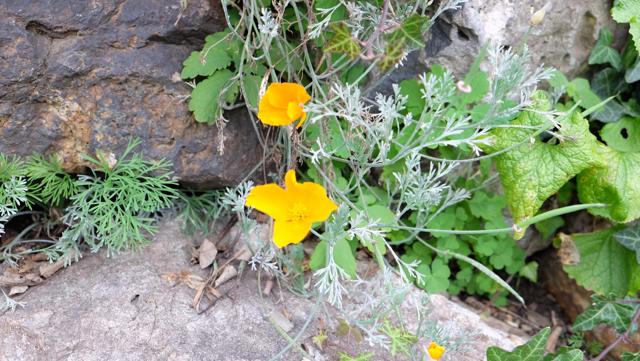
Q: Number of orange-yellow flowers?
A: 3